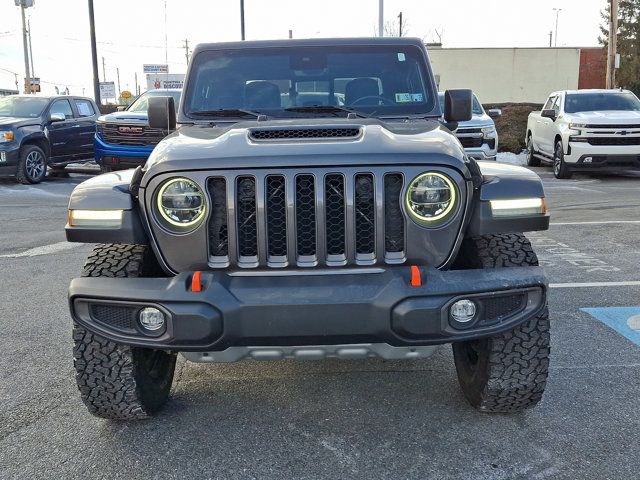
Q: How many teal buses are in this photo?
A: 0